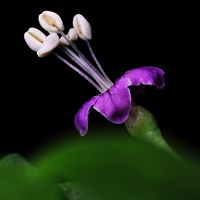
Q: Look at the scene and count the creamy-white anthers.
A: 5